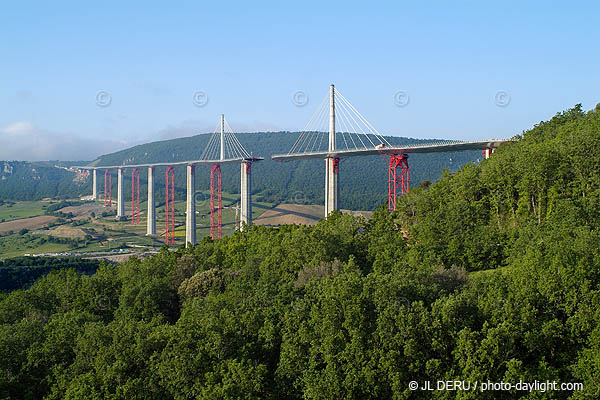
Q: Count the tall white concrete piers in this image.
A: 6